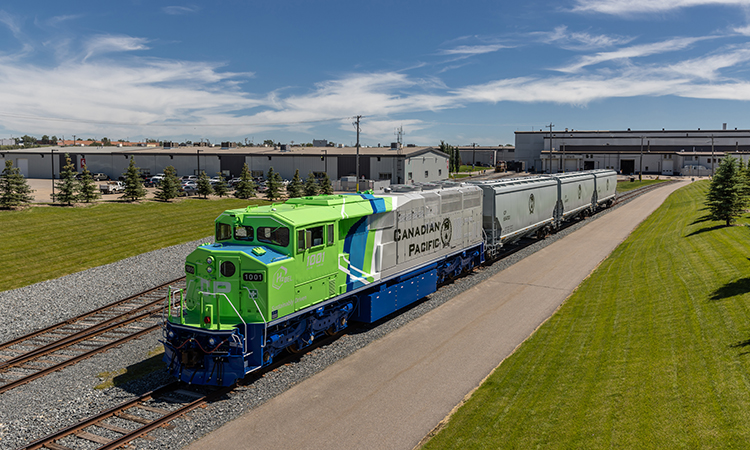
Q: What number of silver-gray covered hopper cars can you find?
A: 3